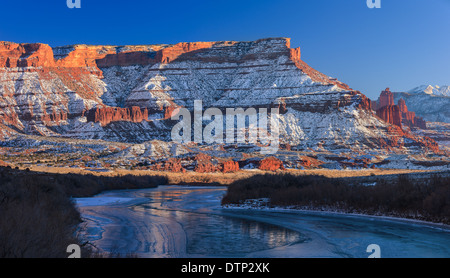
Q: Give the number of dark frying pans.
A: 0